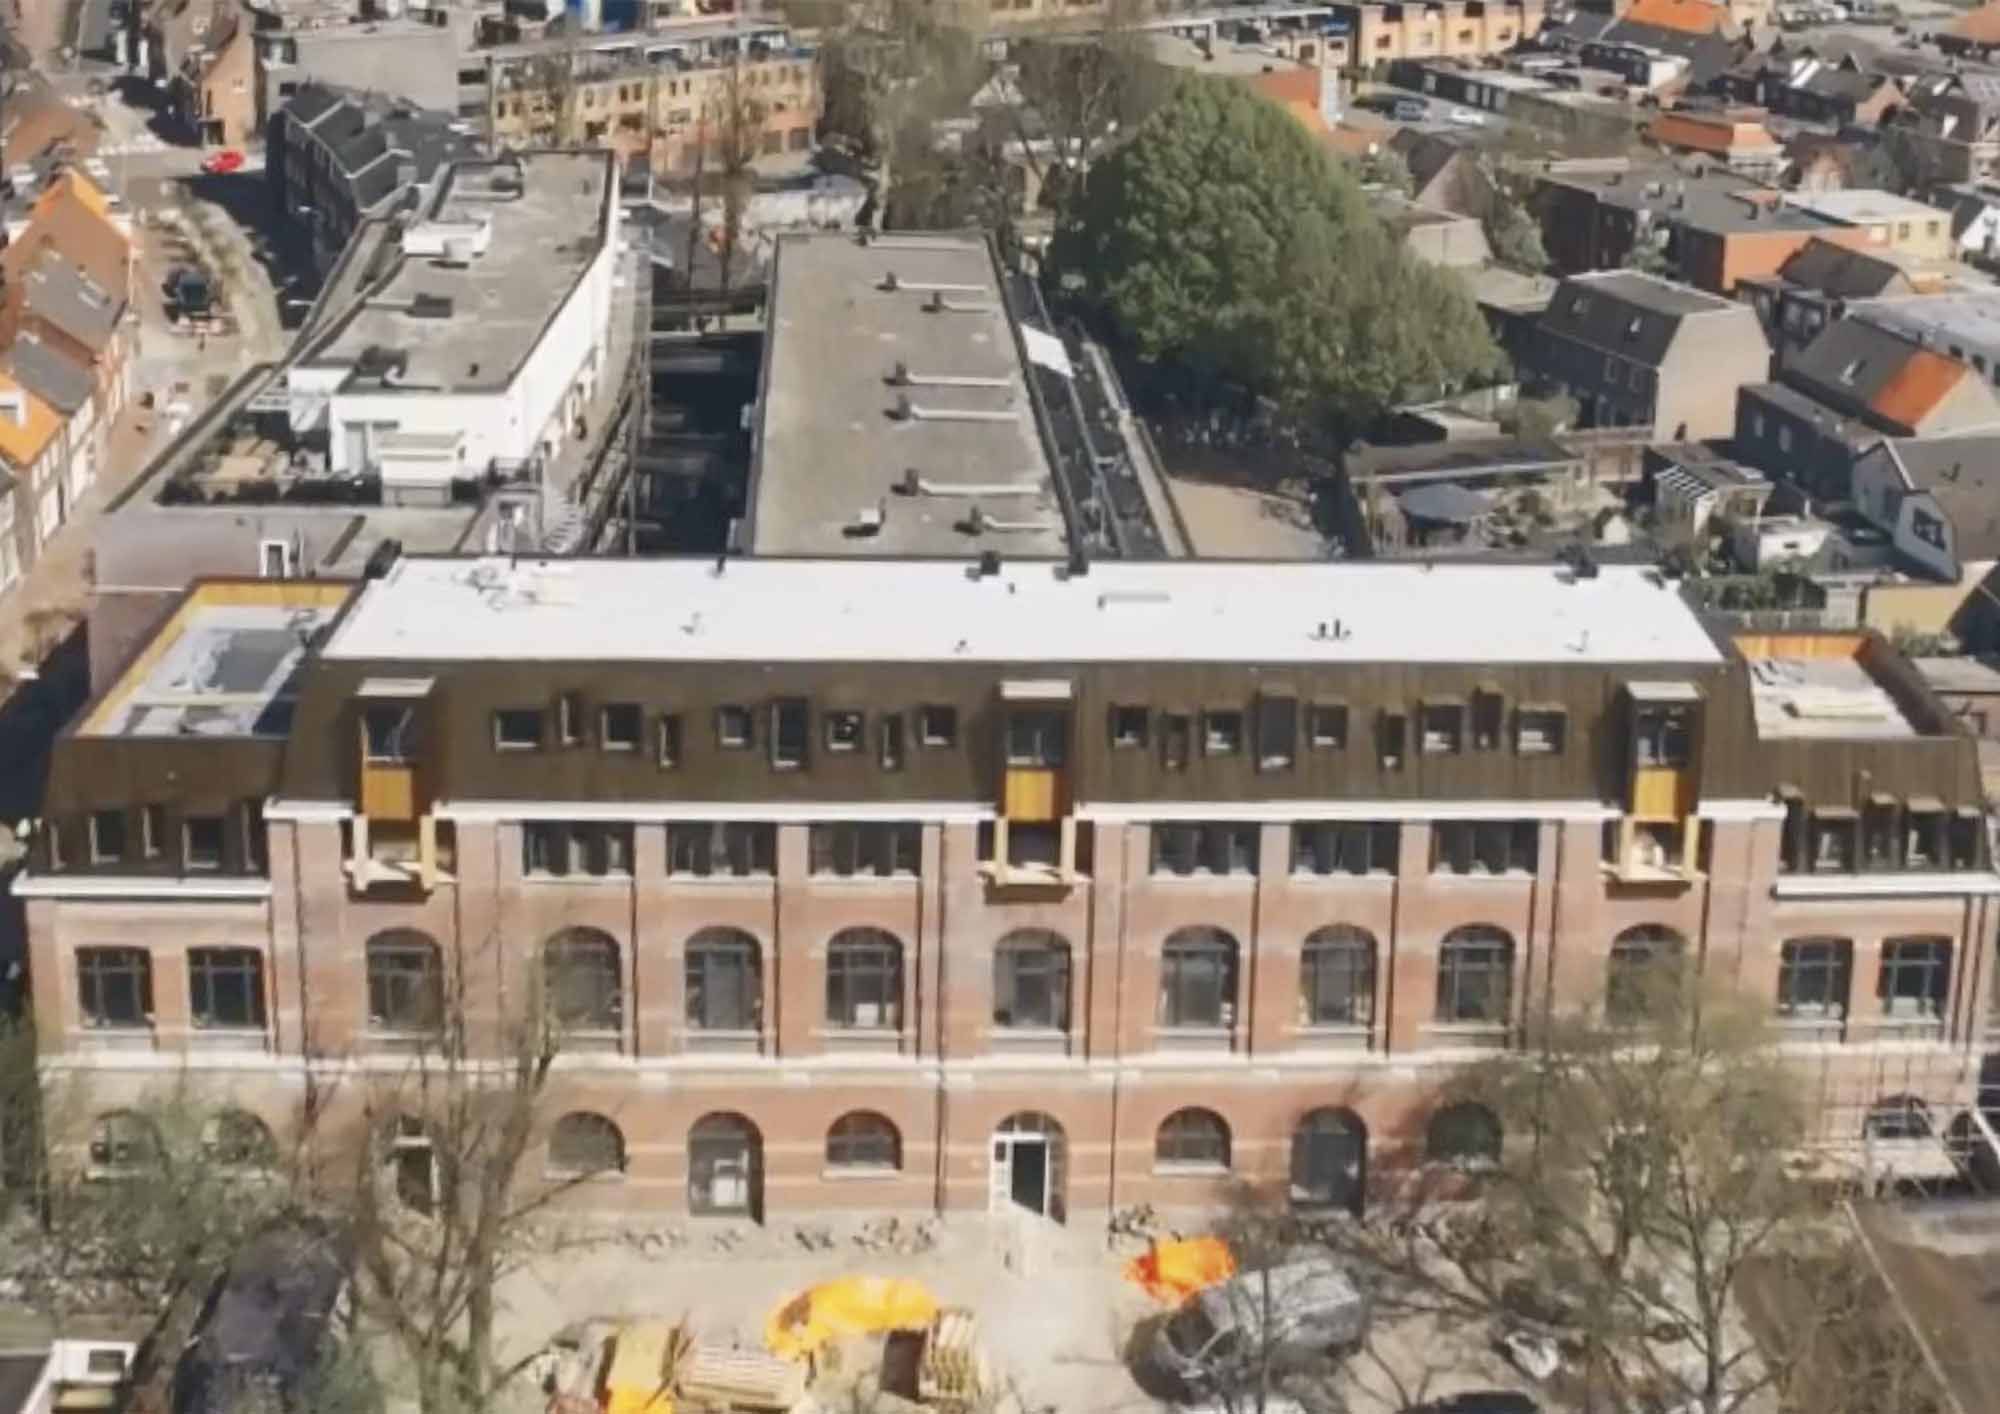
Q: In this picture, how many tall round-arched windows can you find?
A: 9